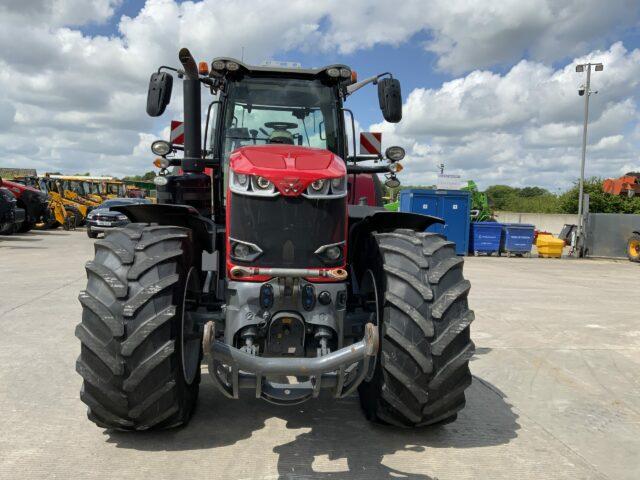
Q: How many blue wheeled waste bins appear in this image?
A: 2